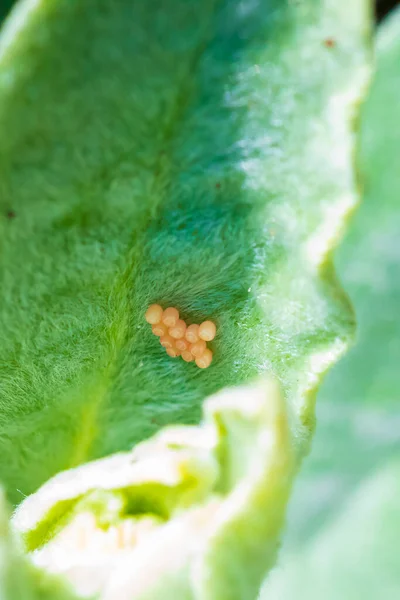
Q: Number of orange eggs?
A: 12